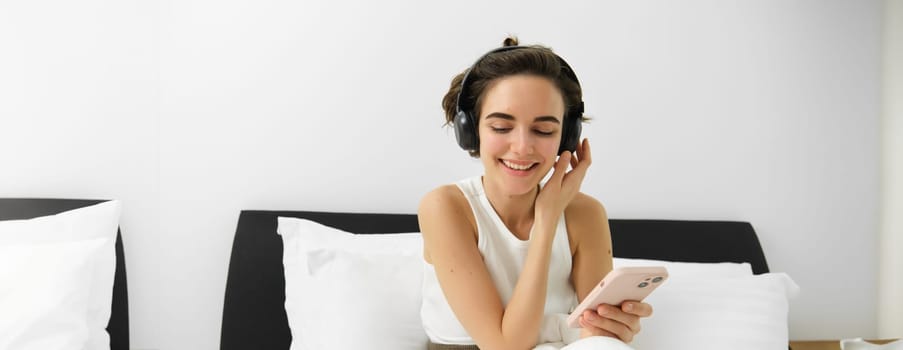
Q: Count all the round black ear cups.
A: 2